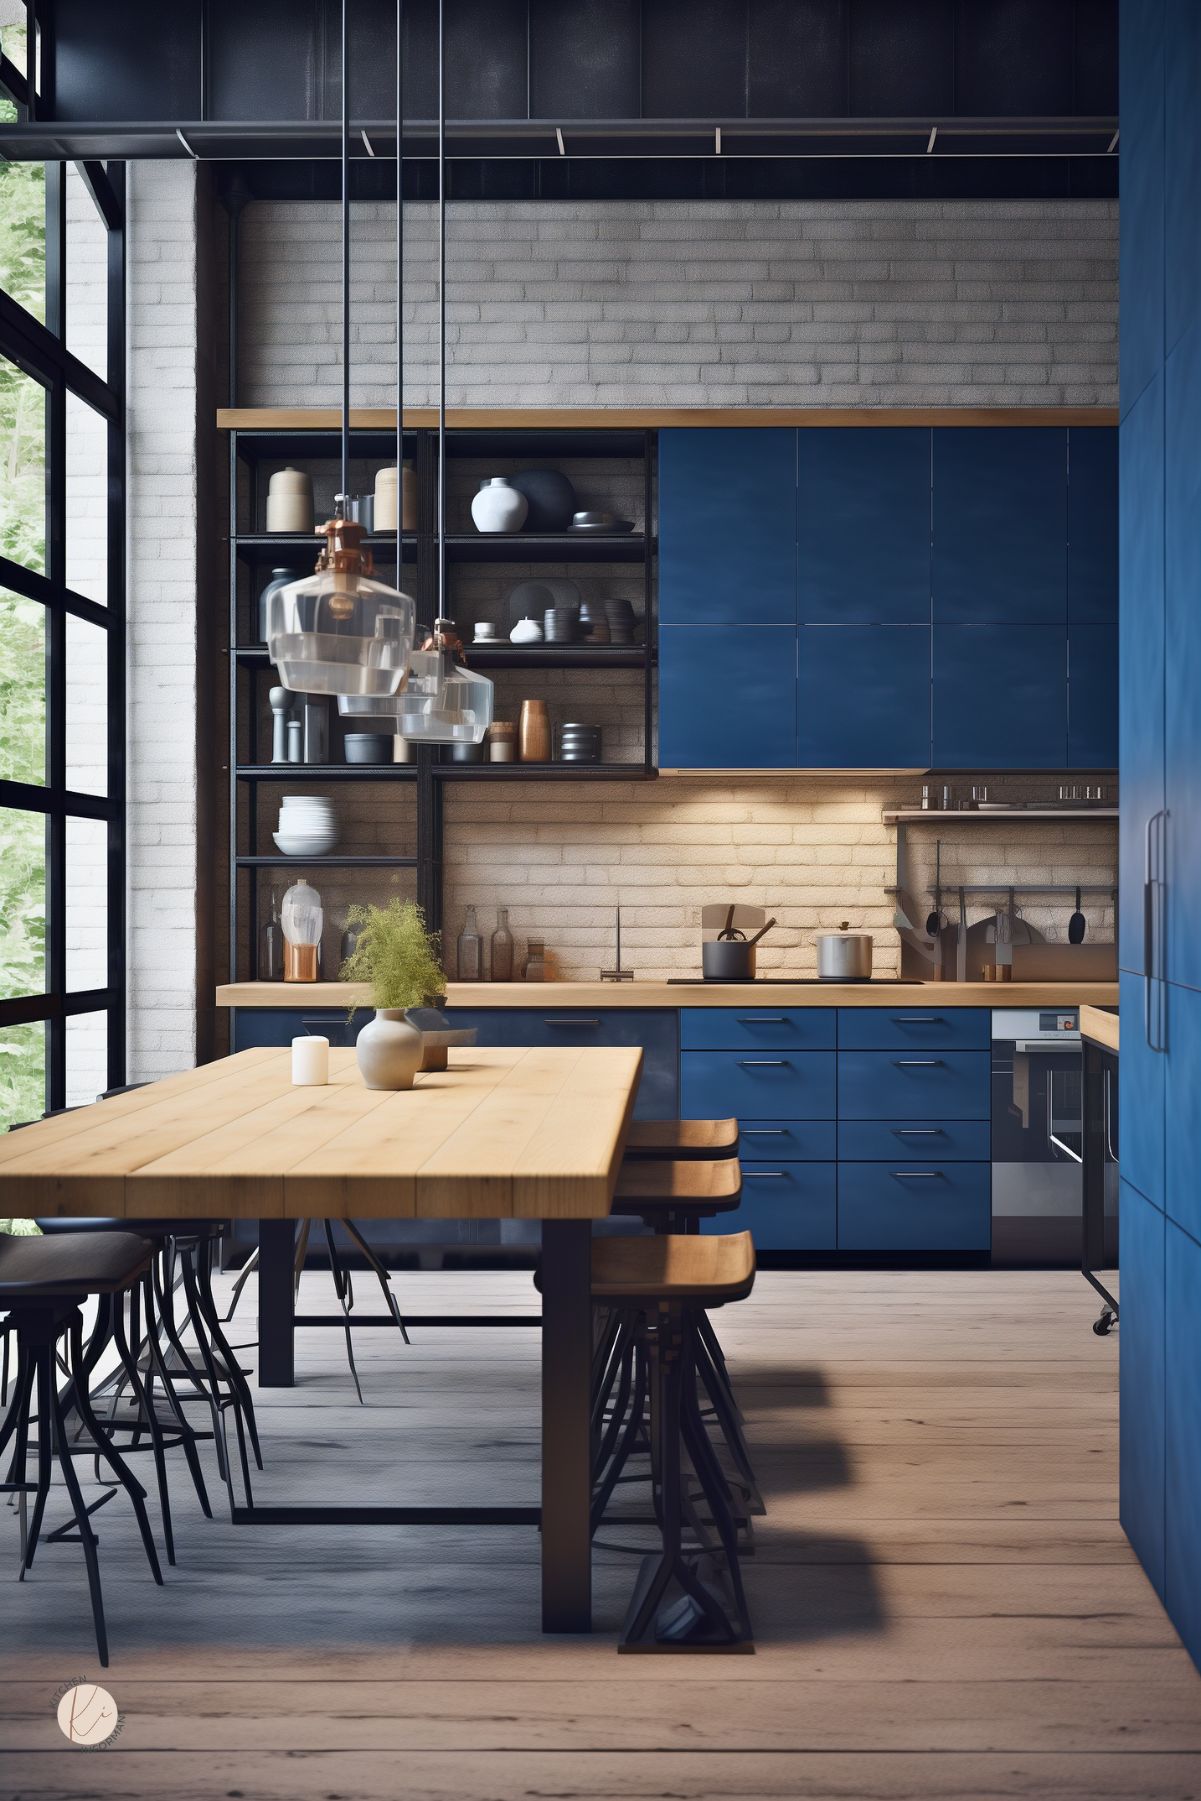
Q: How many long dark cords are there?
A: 3